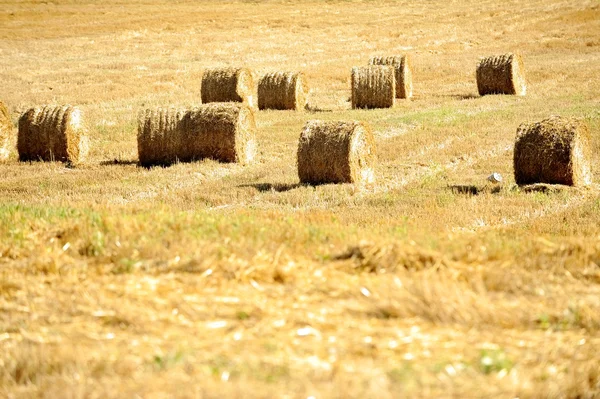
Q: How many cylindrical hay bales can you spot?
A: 11